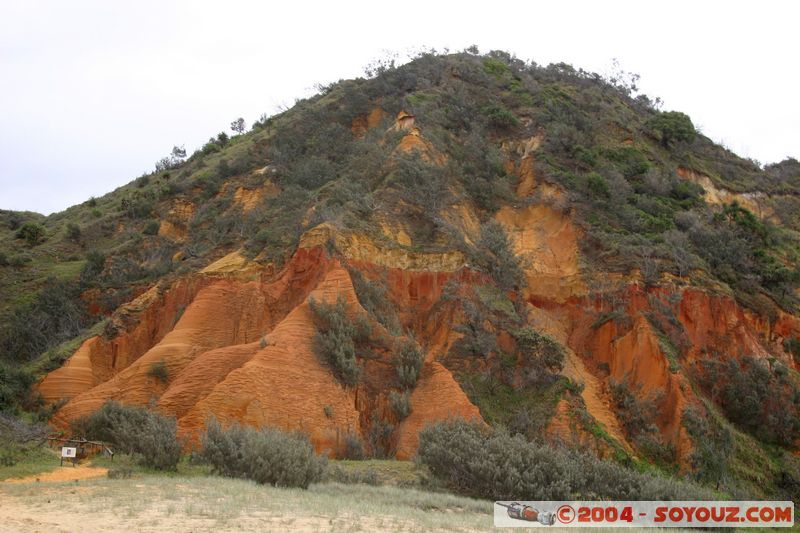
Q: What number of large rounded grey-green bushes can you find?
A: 3